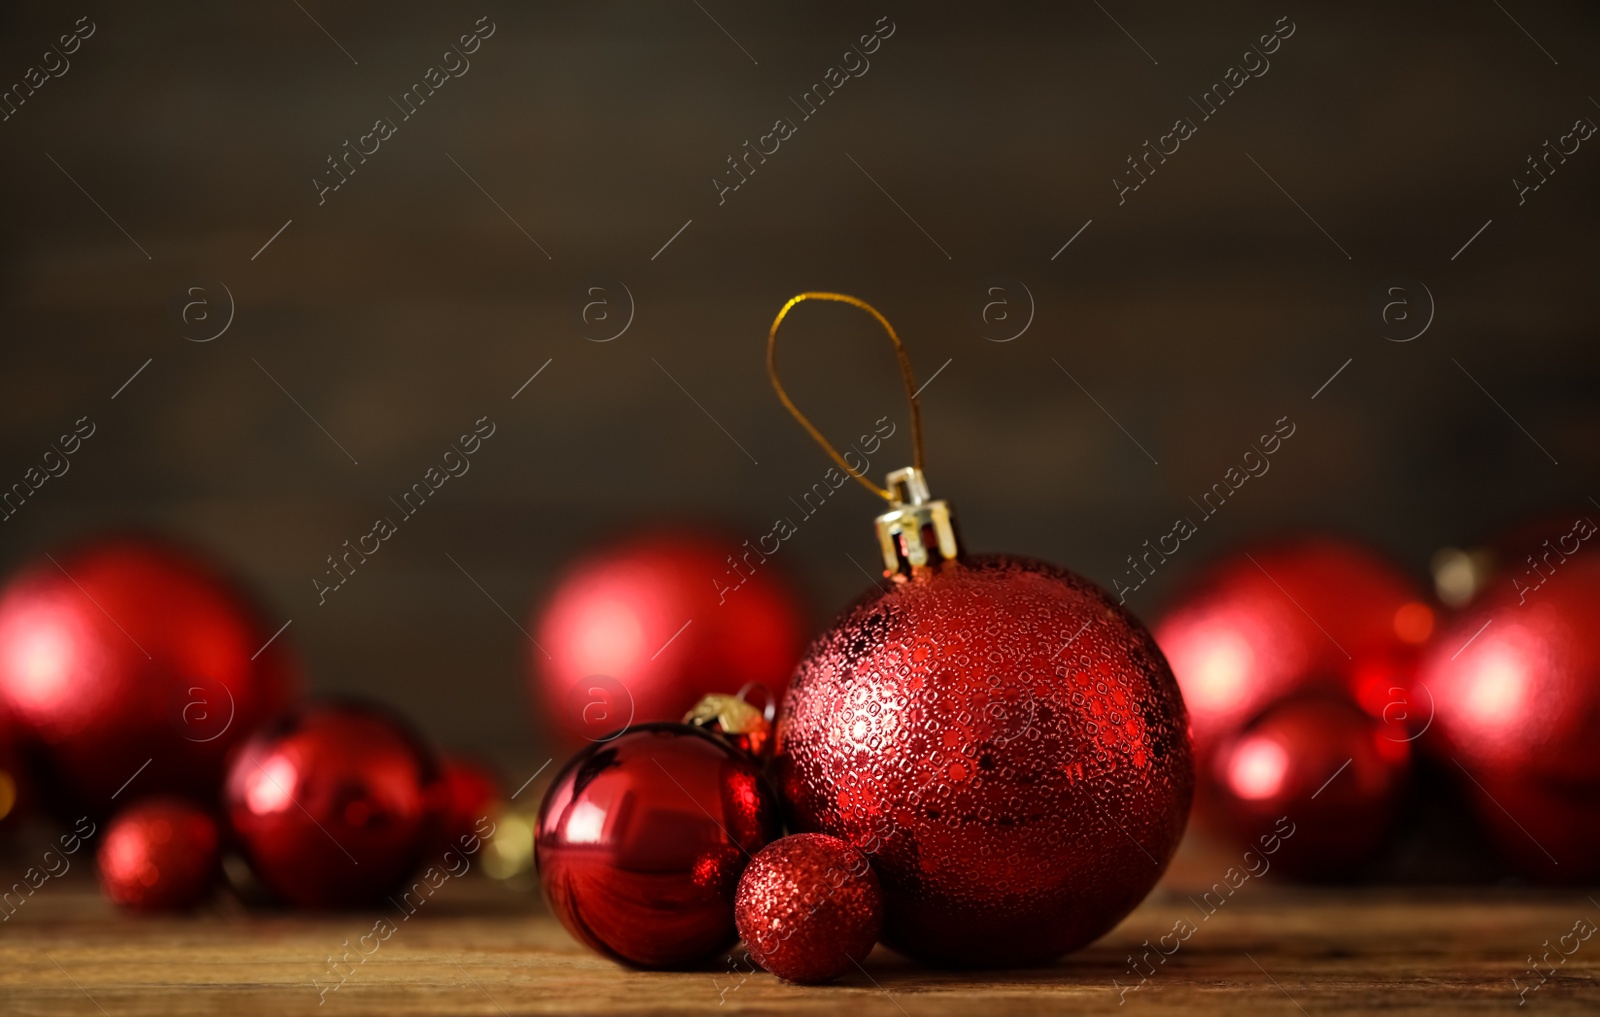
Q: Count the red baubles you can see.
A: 11